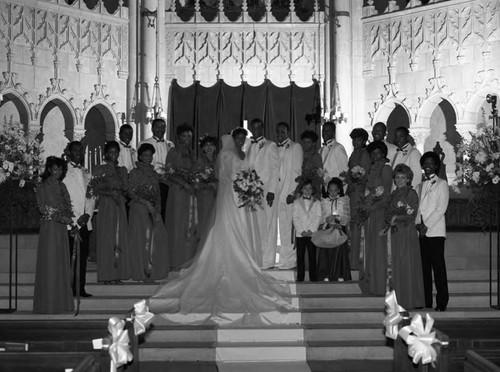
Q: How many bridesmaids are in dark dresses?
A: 9